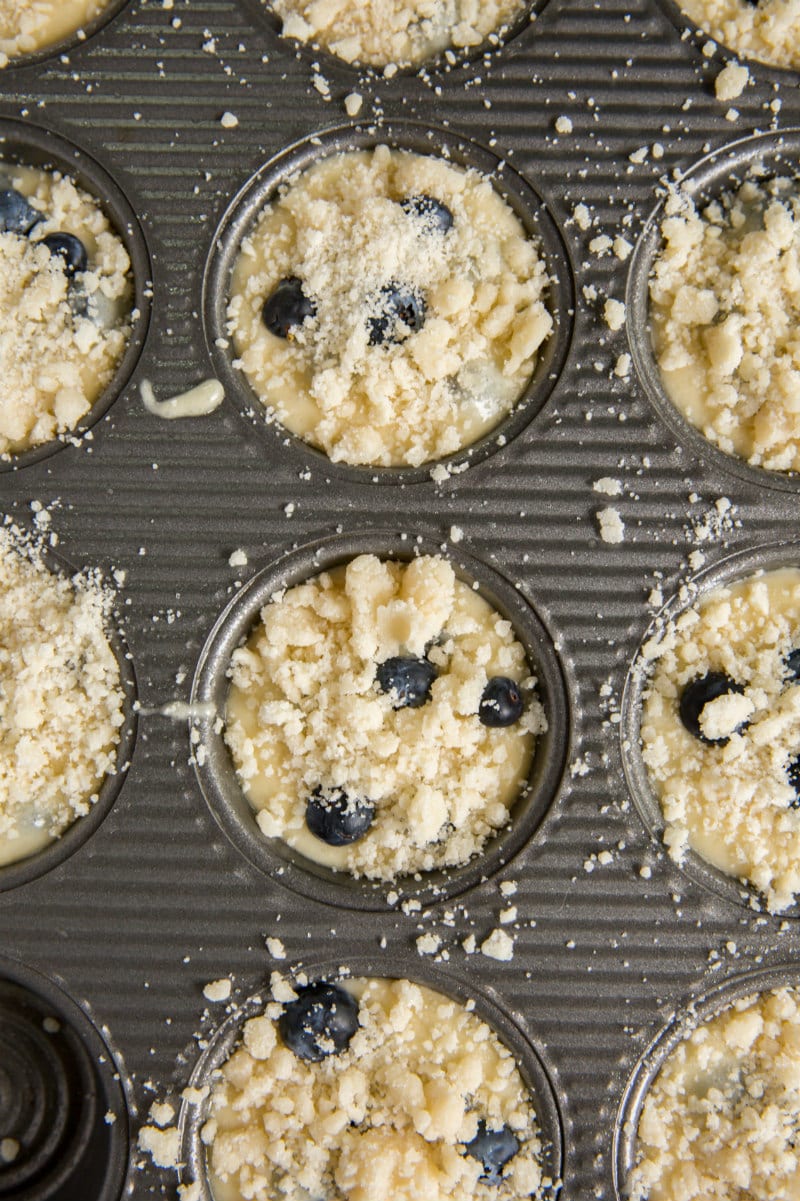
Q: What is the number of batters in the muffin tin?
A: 11